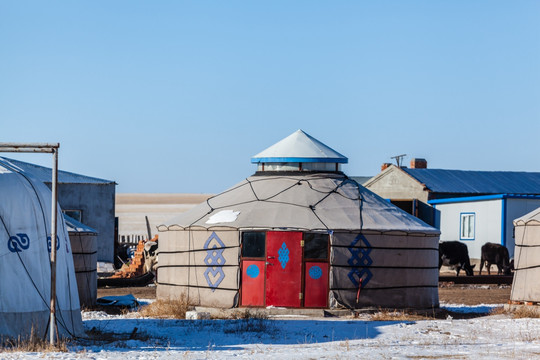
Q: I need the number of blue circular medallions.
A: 2